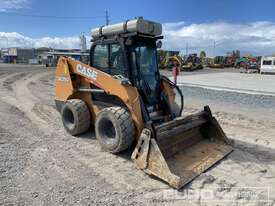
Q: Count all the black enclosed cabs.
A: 1